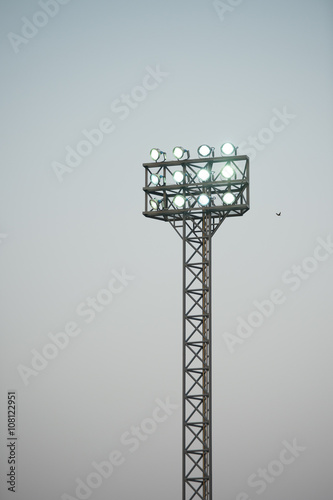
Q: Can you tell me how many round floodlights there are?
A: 12